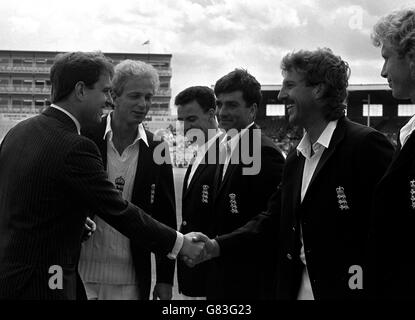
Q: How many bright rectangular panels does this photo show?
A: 3